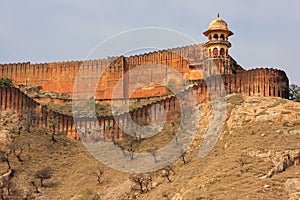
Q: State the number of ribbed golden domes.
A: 1